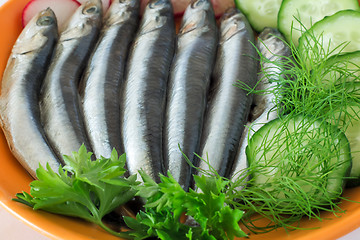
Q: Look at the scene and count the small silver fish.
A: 7